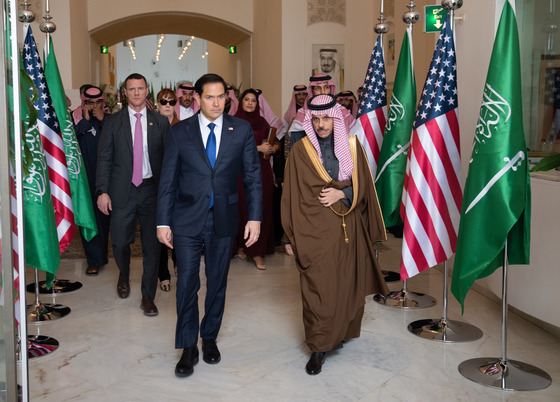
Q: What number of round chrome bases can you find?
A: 7